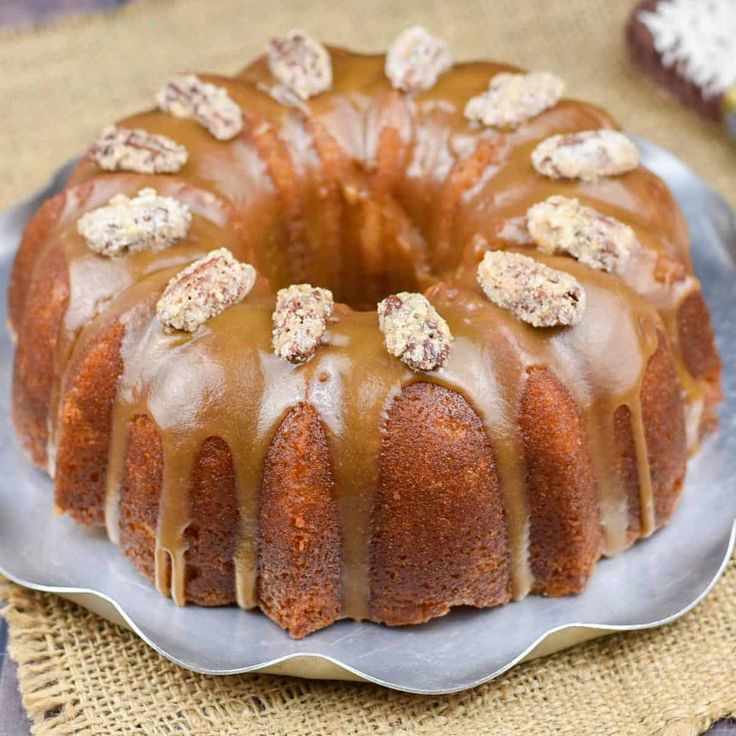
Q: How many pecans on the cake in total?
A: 12